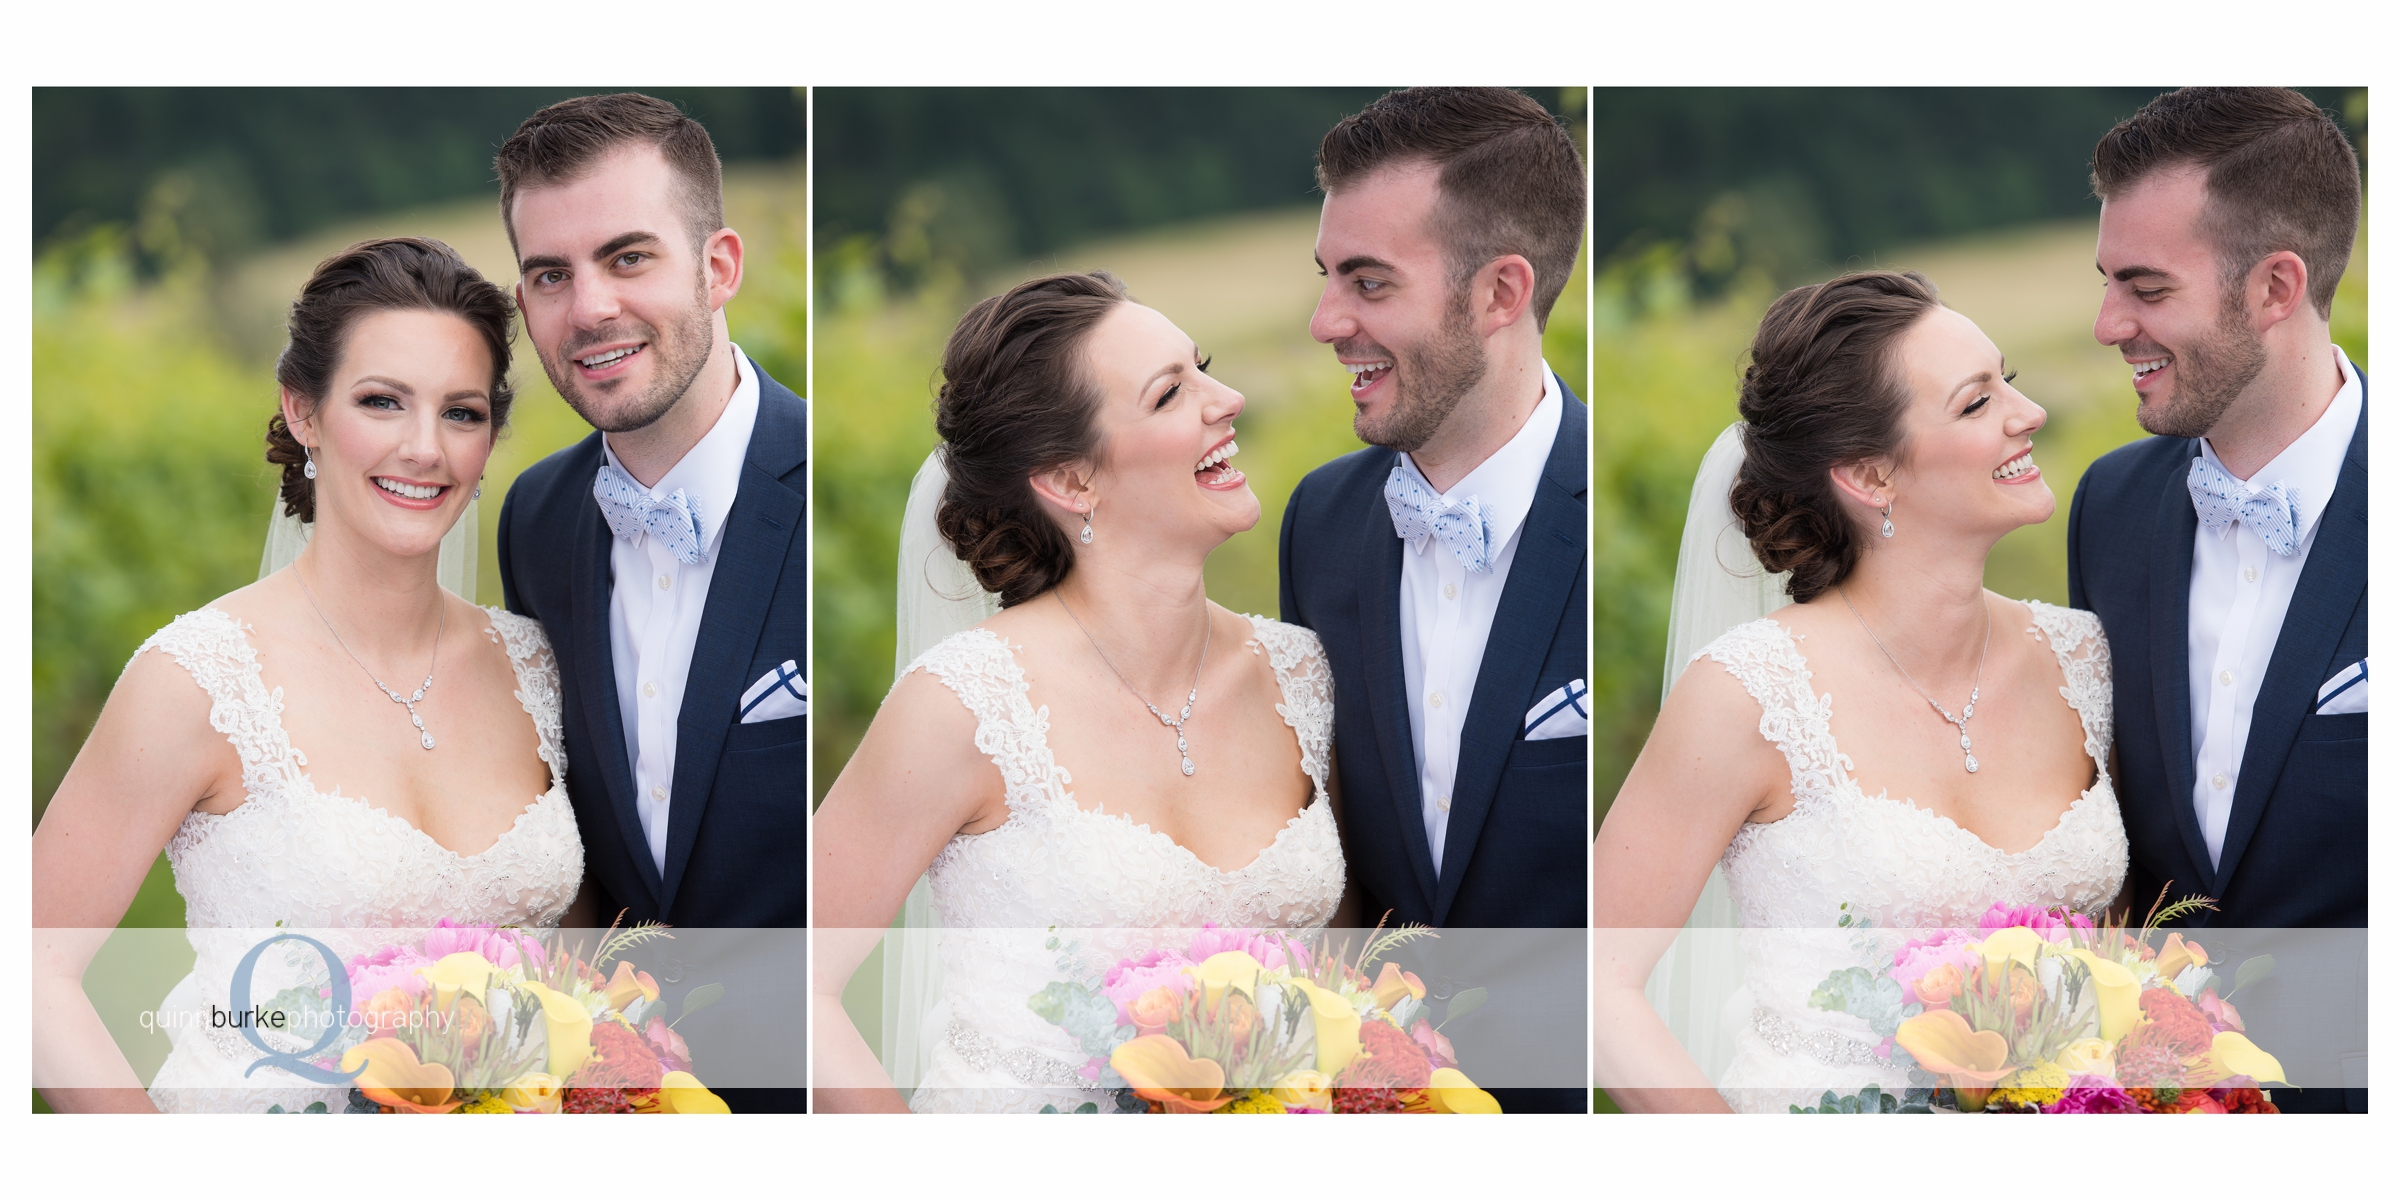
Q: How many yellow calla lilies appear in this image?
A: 9